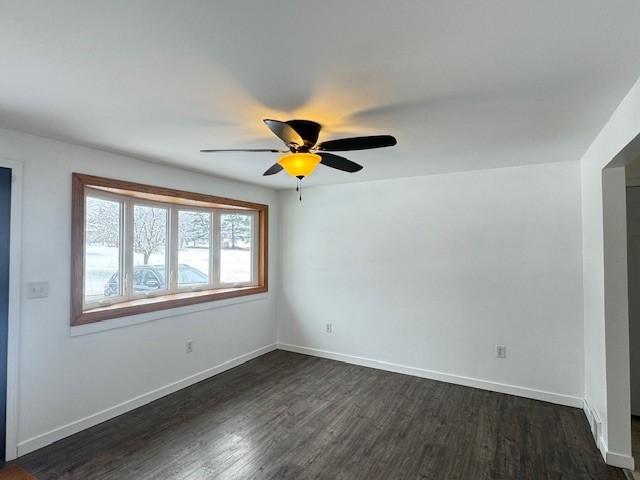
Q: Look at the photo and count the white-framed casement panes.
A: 4